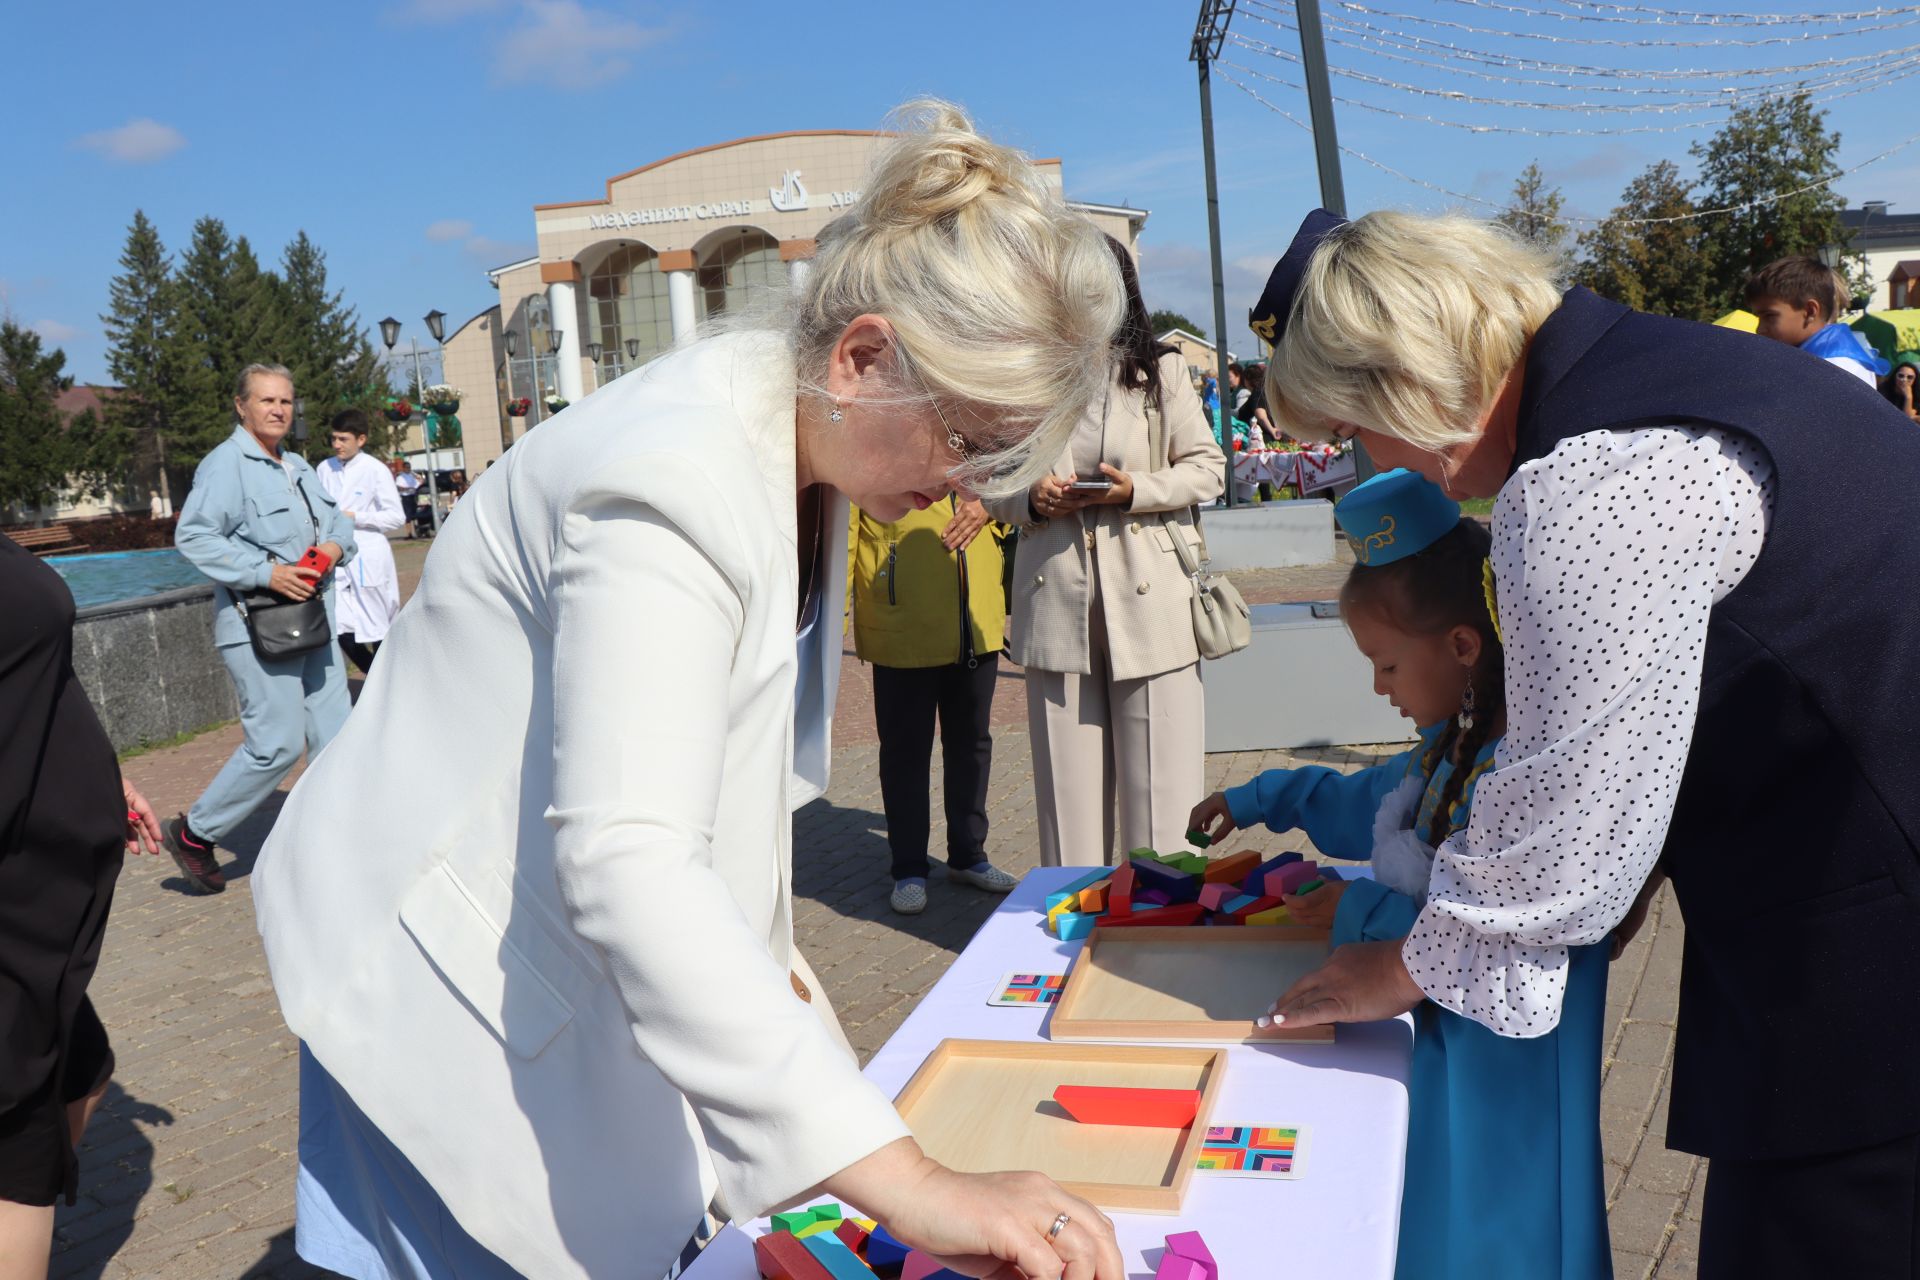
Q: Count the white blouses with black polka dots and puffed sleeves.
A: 1